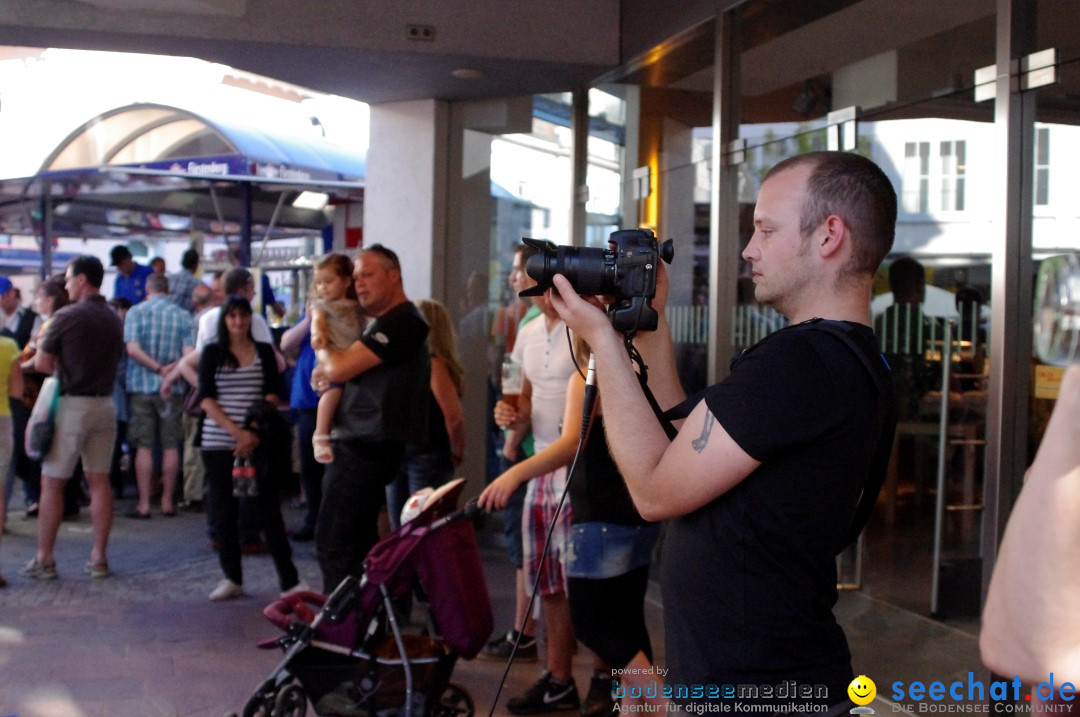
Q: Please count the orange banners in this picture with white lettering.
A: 0